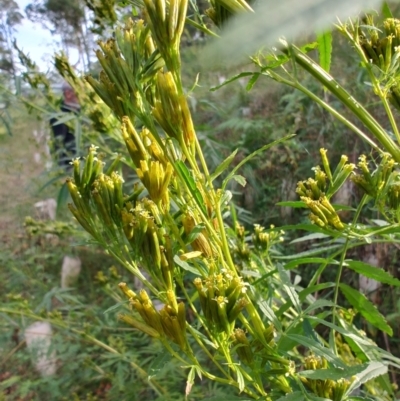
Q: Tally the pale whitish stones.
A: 3